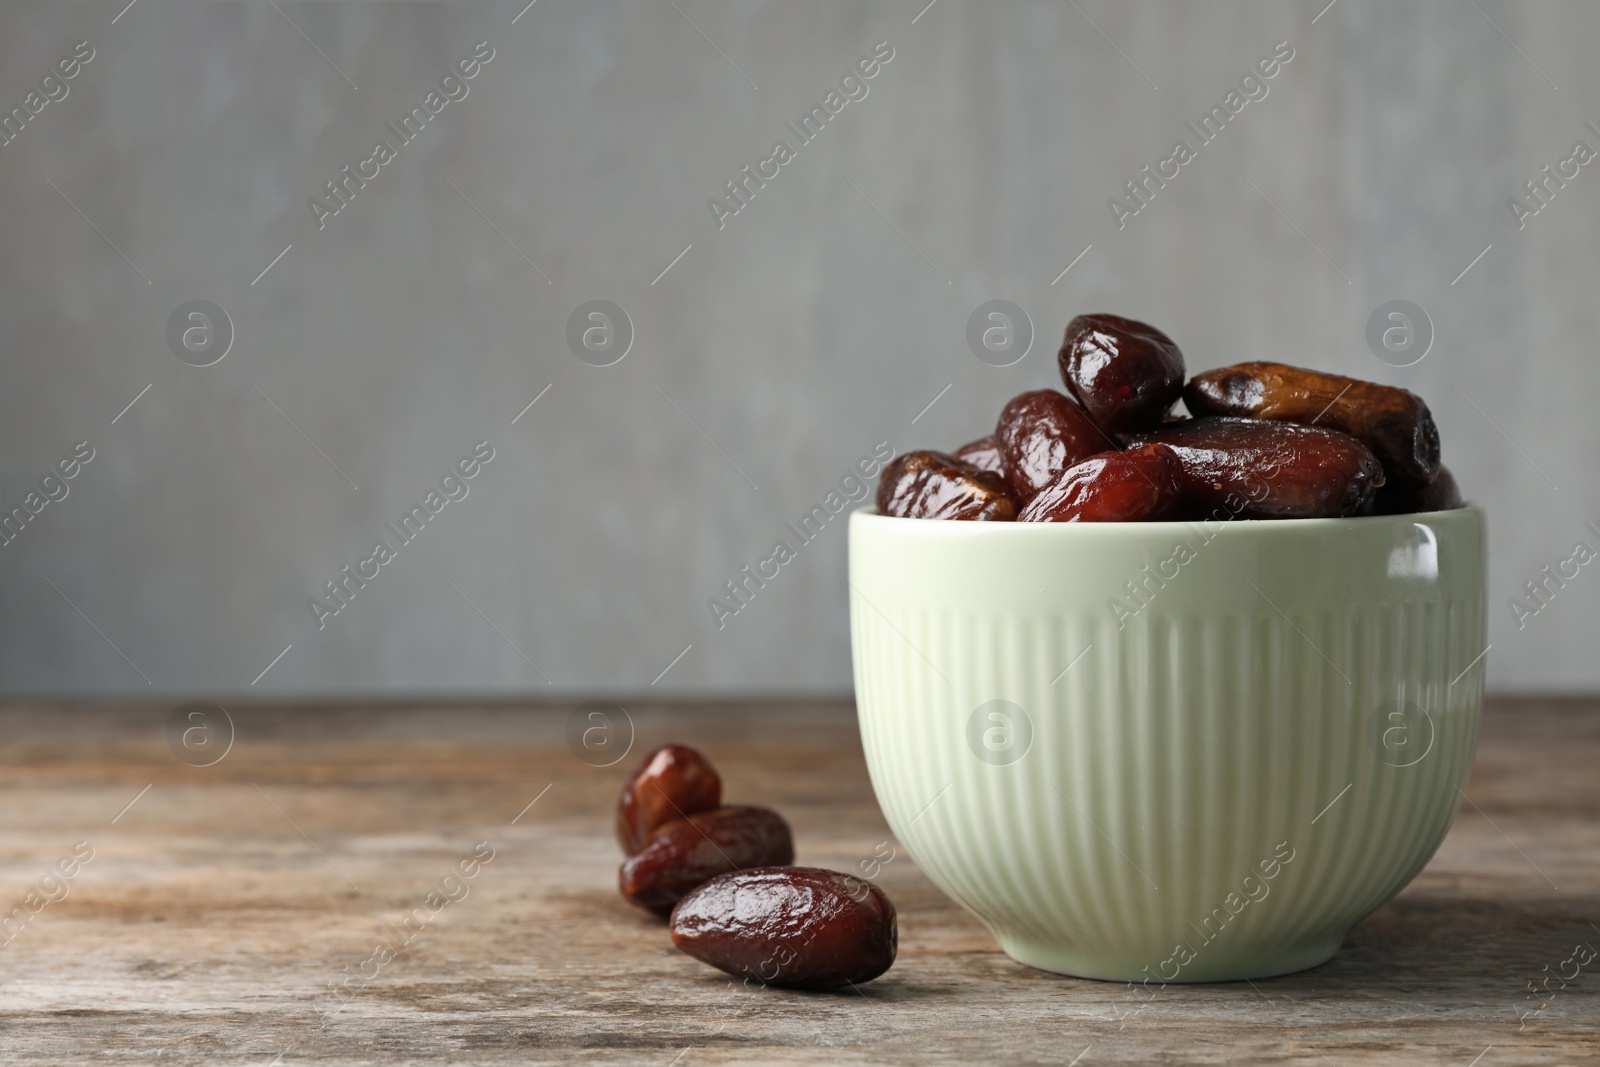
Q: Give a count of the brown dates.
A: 11